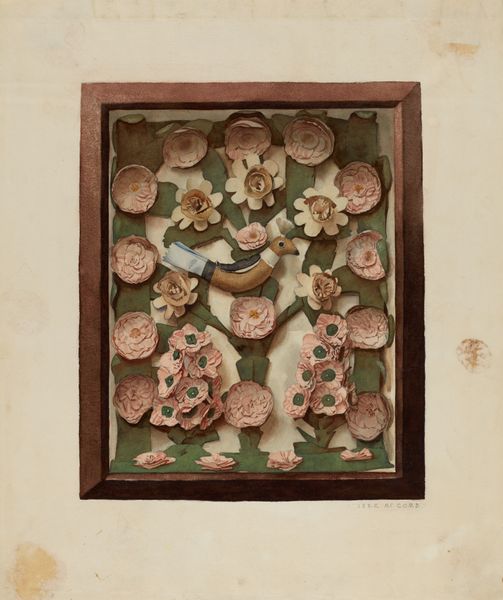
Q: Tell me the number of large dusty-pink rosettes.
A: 13